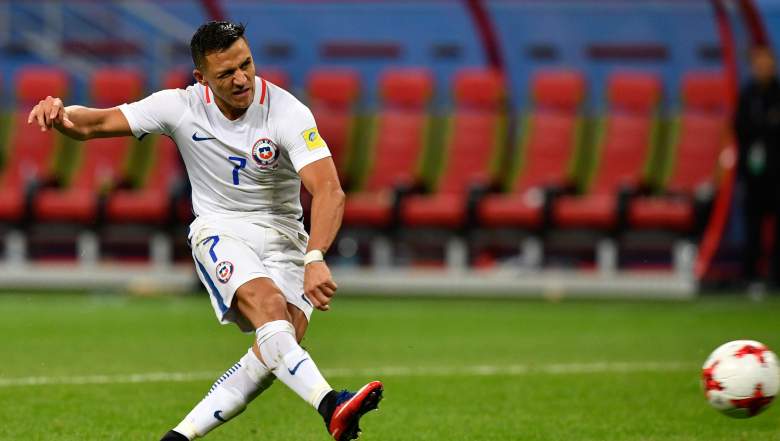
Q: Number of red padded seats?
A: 10